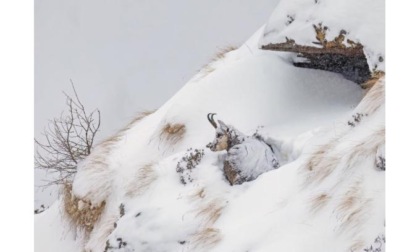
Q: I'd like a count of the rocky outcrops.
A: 1